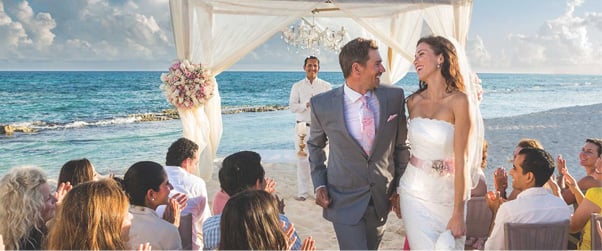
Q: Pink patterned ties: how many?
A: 1